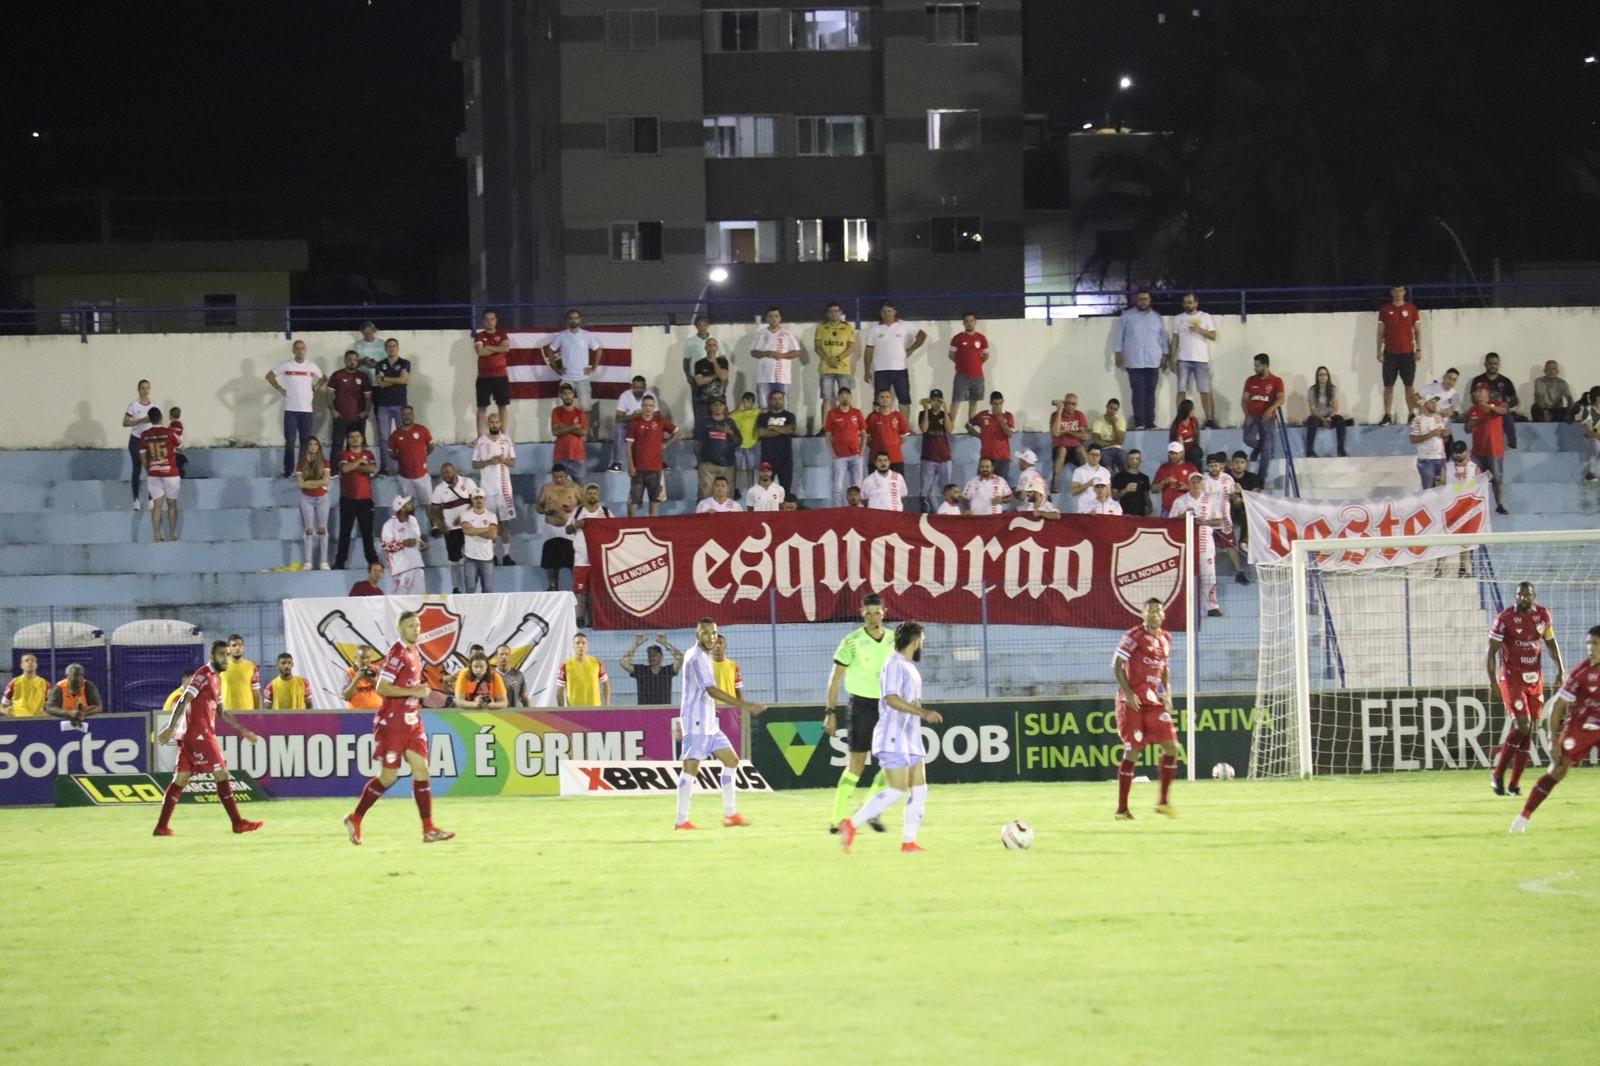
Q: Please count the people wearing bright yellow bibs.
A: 6